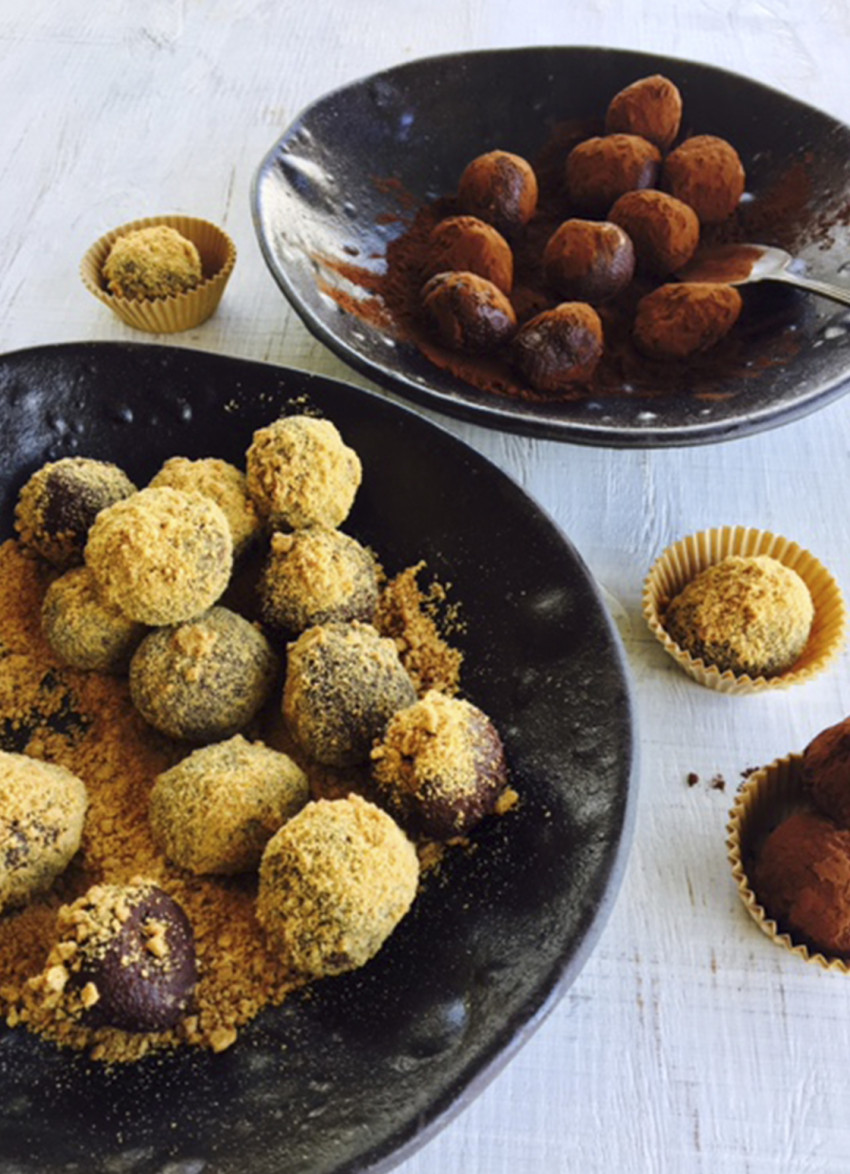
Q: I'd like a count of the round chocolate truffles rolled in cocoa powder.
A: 12